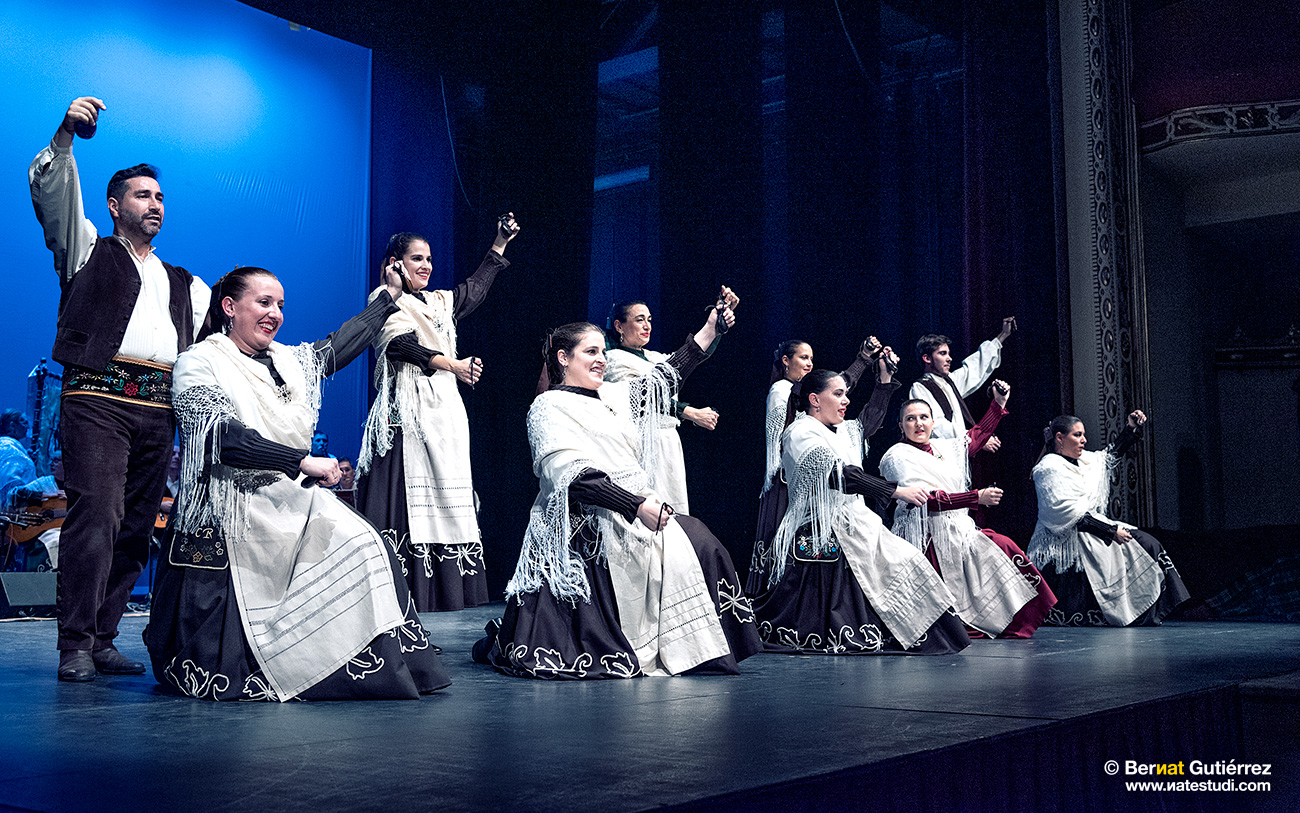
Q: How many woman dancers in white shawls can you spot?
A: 8